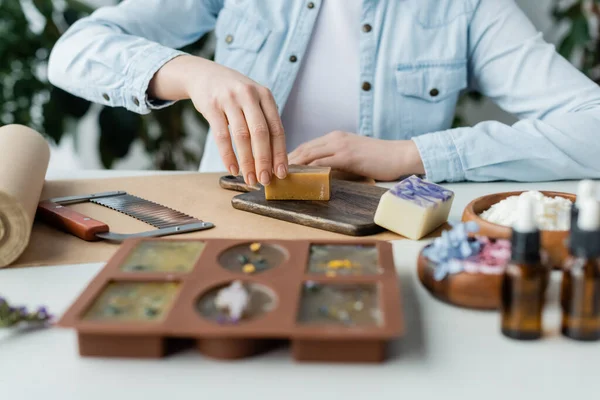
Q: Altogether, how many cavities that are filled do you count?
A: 6